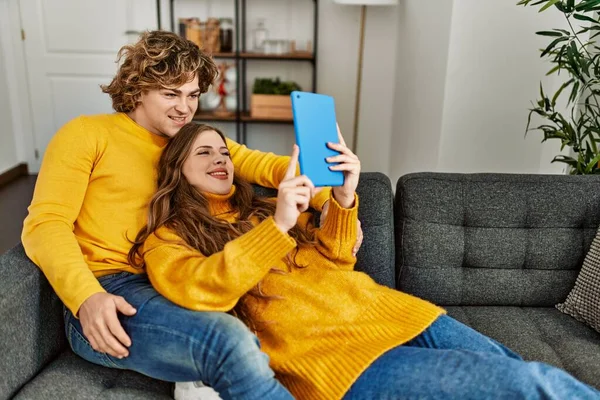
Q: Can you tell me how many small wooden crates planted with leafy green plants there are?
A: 1